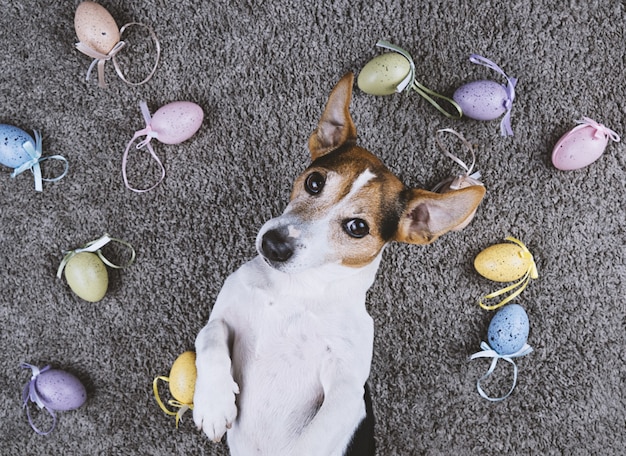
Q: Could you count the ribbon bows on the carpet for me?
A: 12